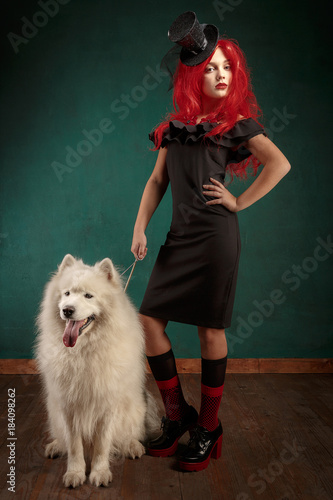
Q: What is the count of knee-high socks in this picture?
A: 2